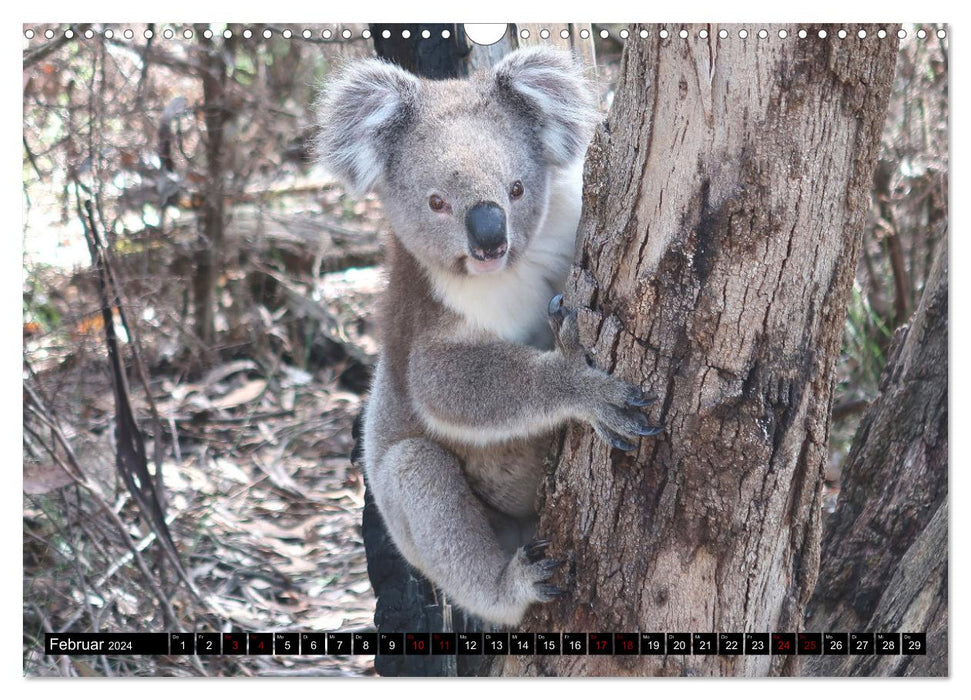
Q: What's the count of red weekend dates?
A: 8